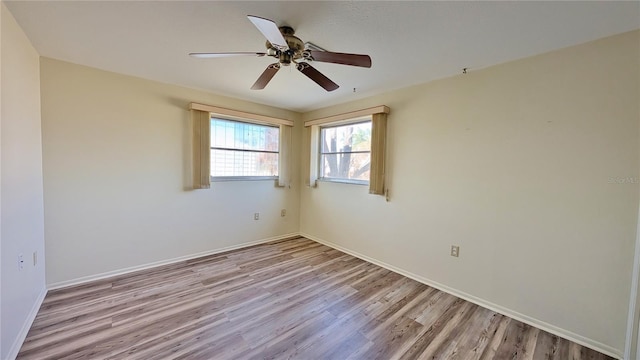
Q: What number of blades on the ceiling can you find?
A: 5